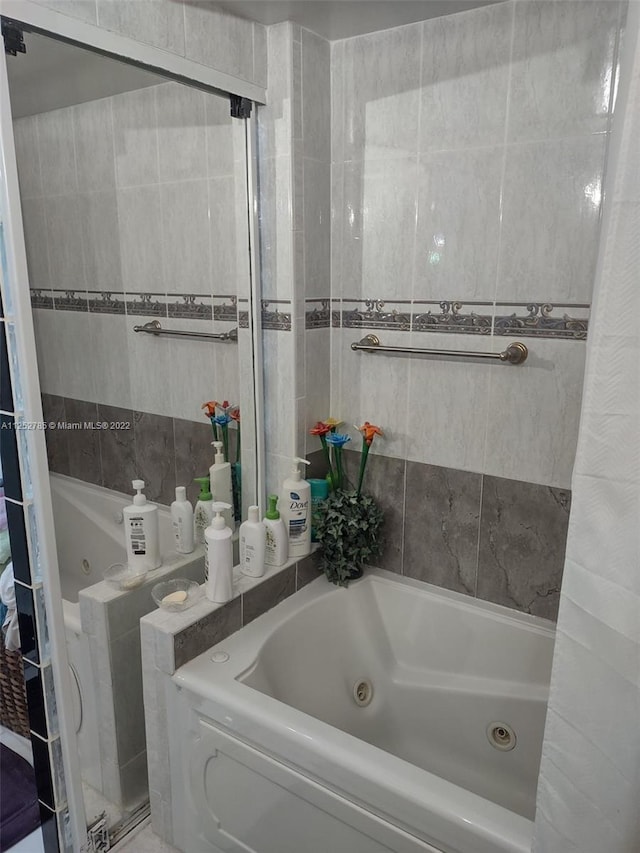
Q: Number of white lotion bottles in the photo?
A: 4